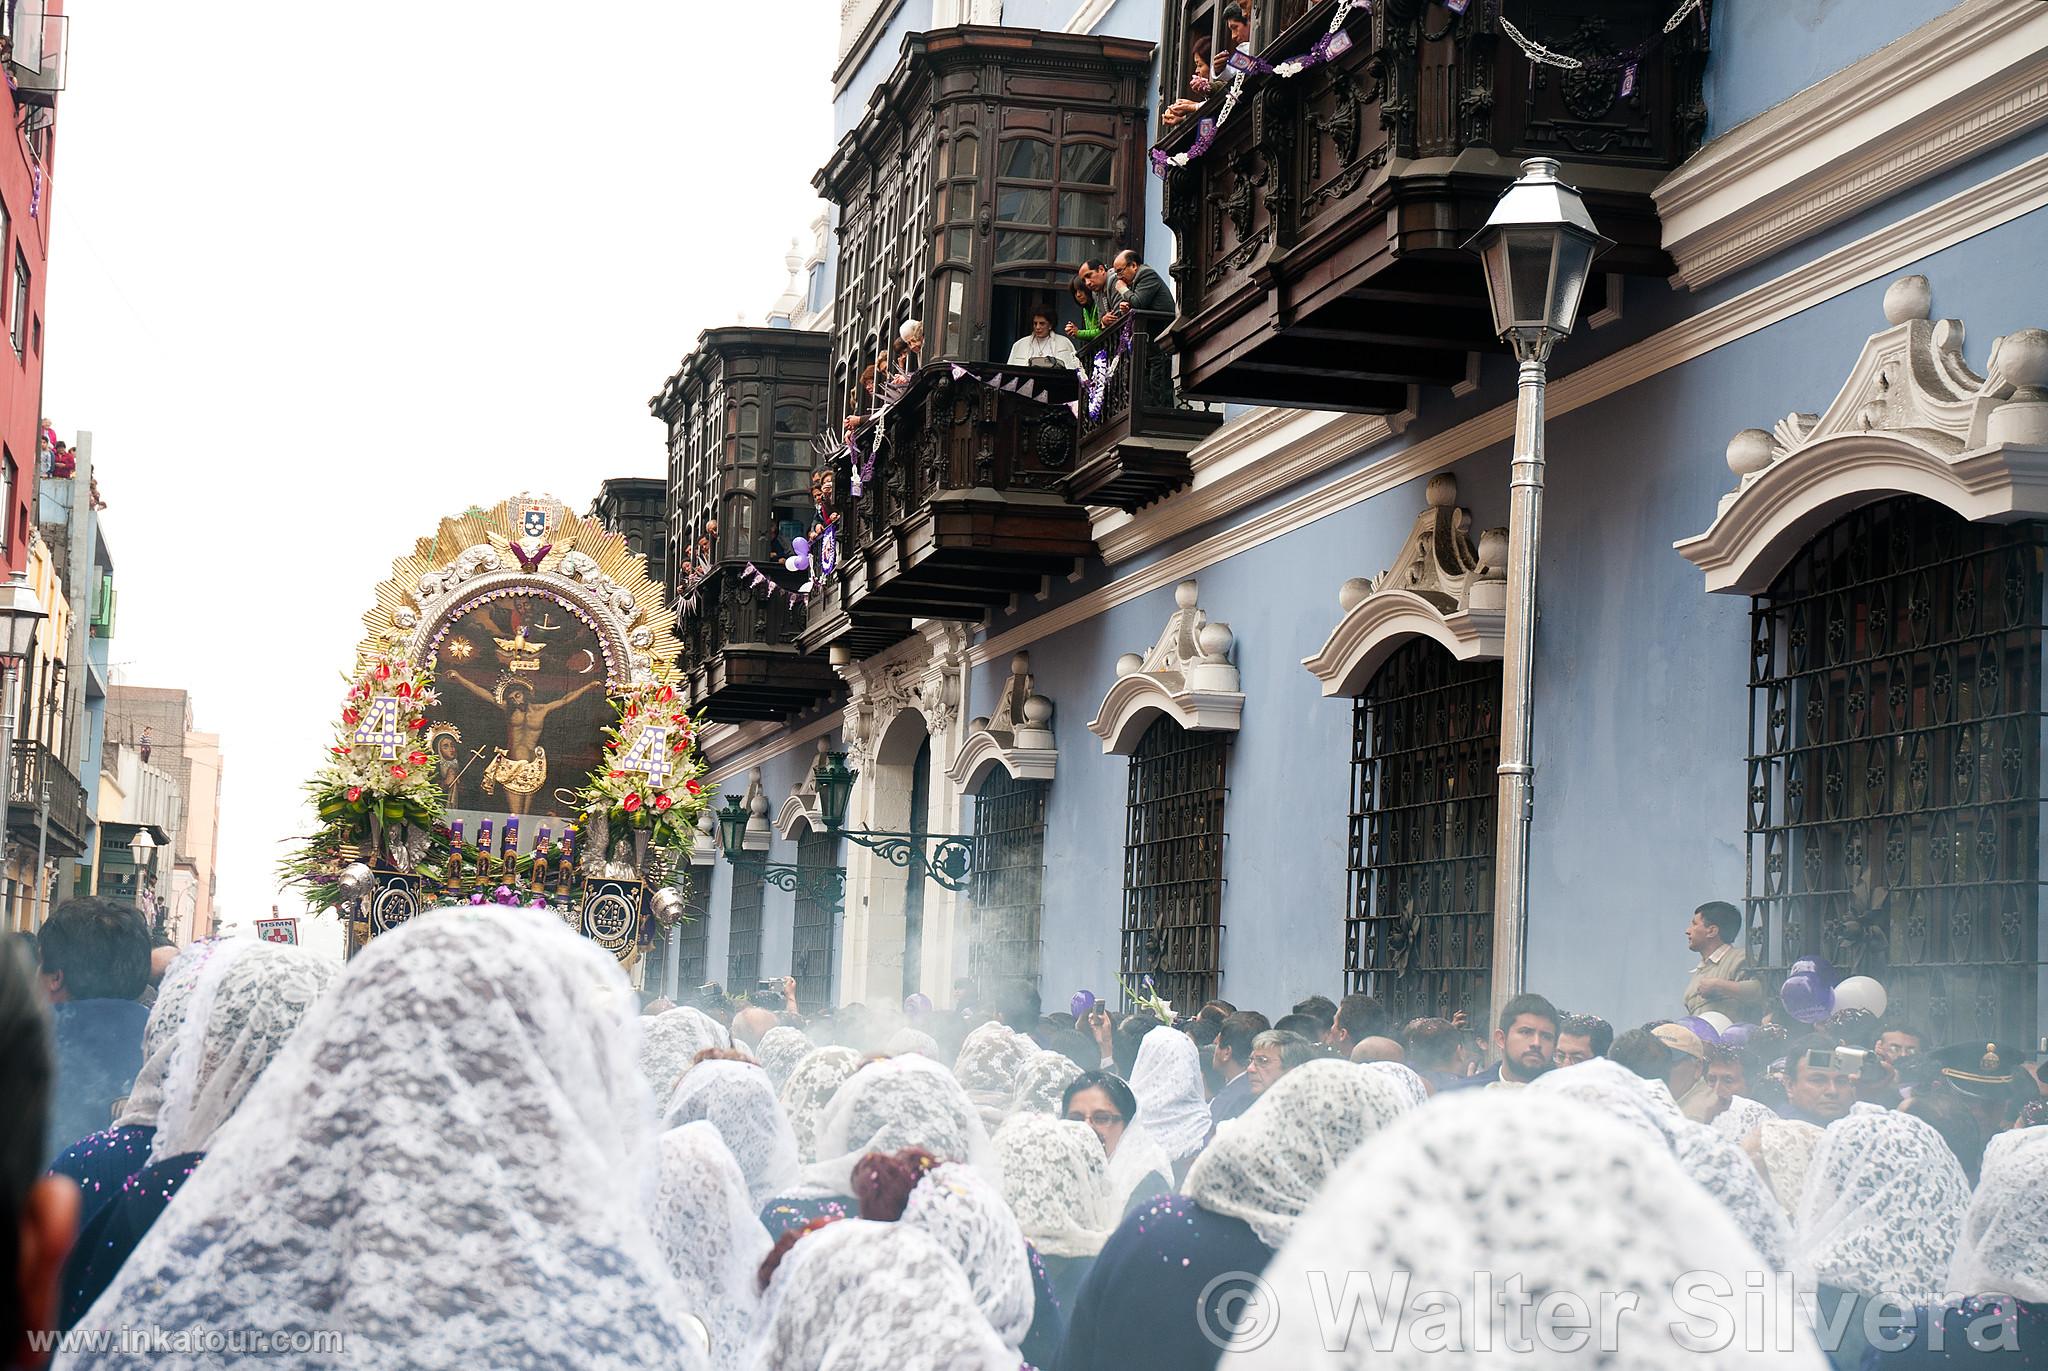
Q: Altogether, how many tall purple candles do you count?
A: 5